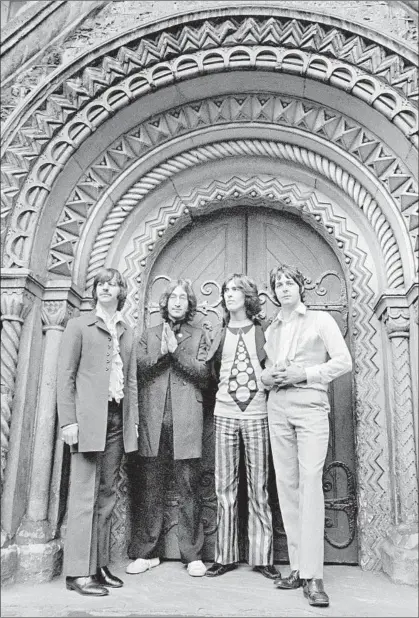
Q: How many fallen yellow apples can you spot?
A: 0